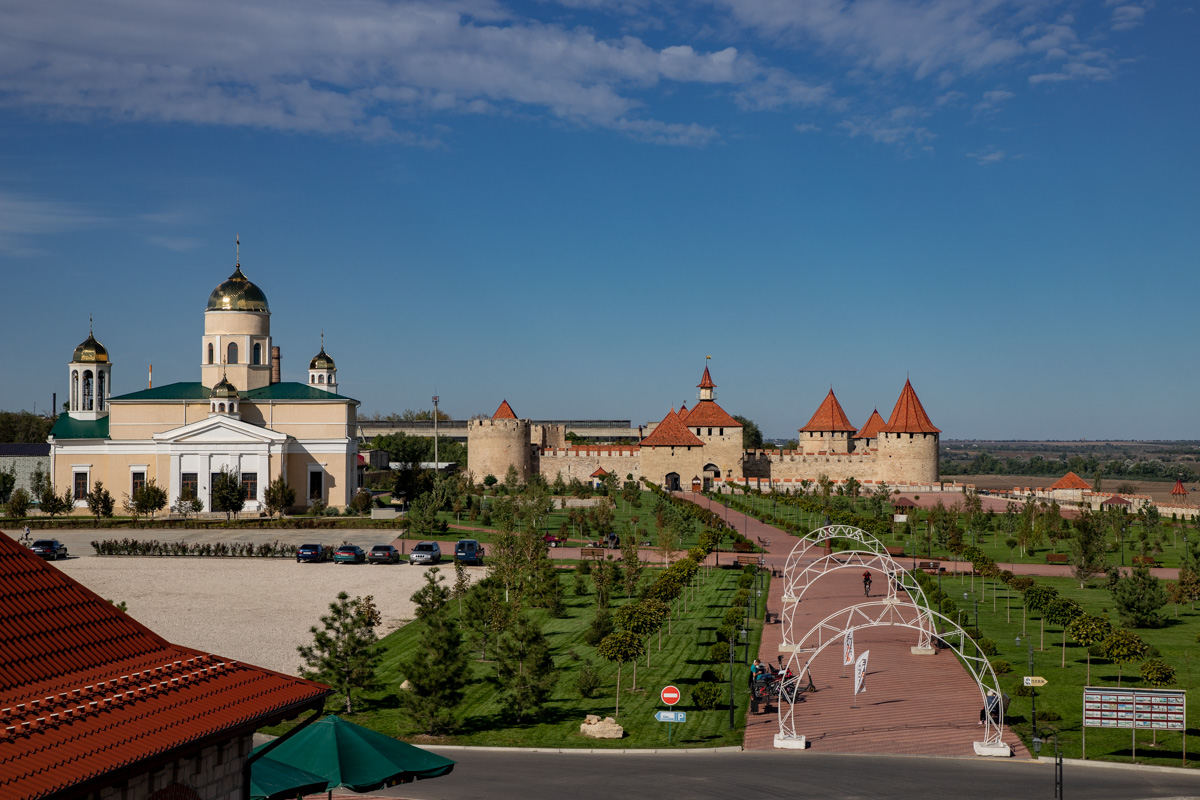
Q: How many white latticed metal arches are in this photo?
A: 3